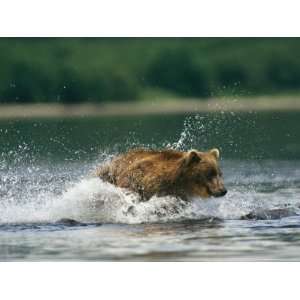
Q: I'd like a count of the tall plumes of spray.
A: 1